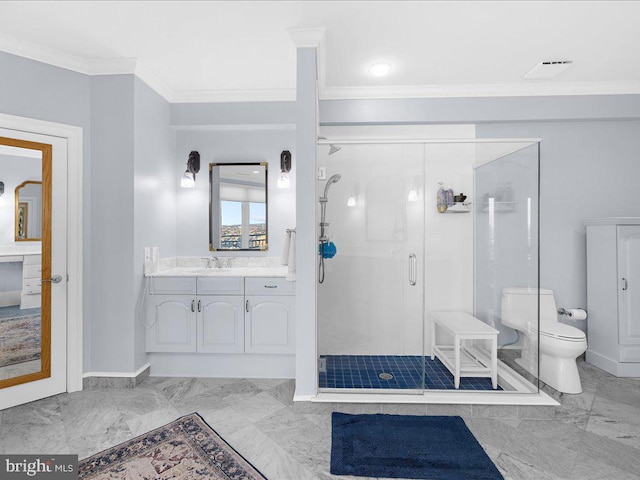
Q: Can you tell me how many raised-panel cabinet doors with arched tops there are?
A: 4